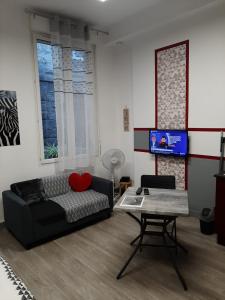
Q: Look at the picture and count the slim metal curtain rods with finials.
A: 1